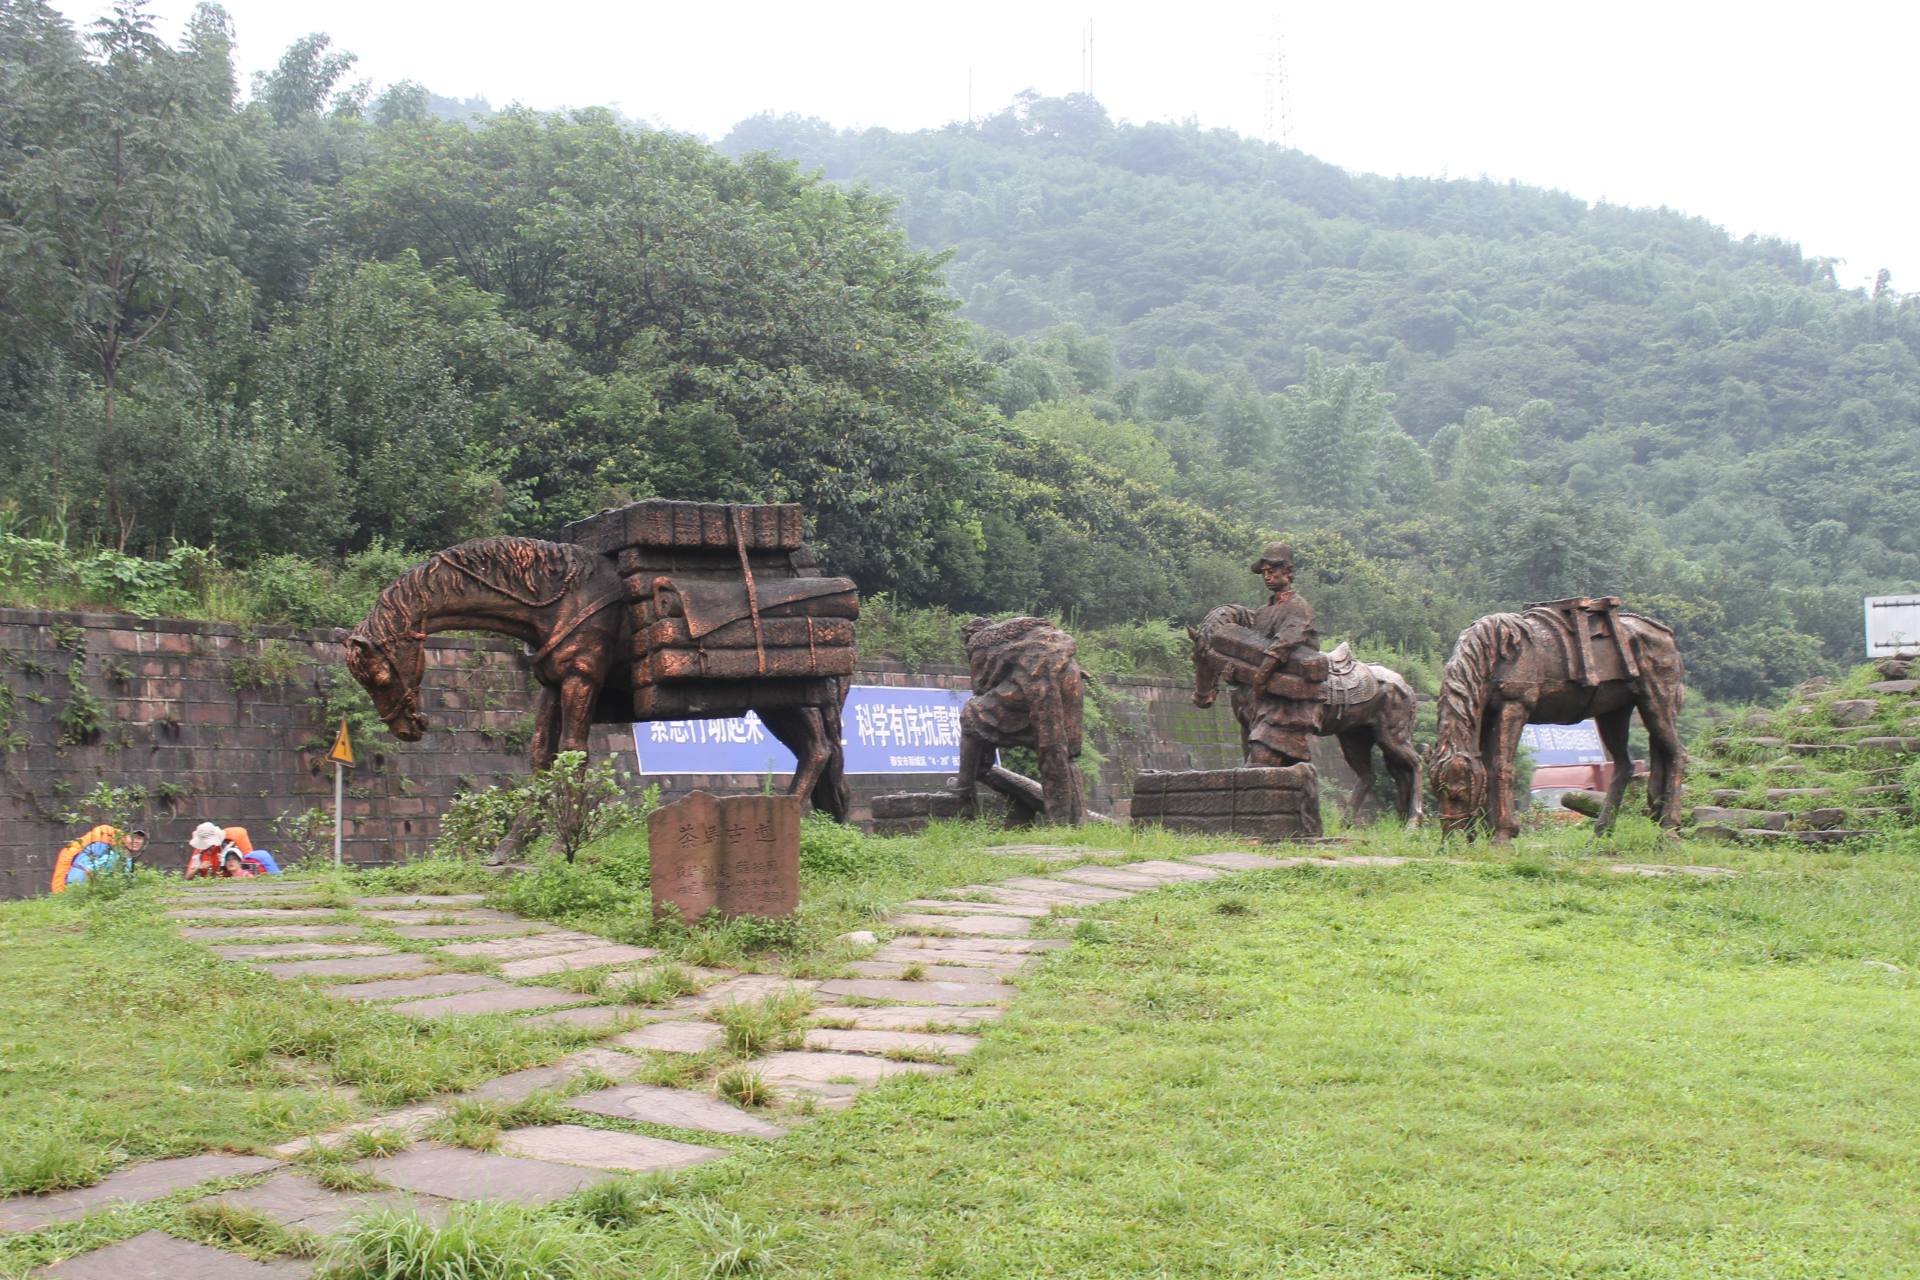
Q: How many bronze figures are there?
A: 5